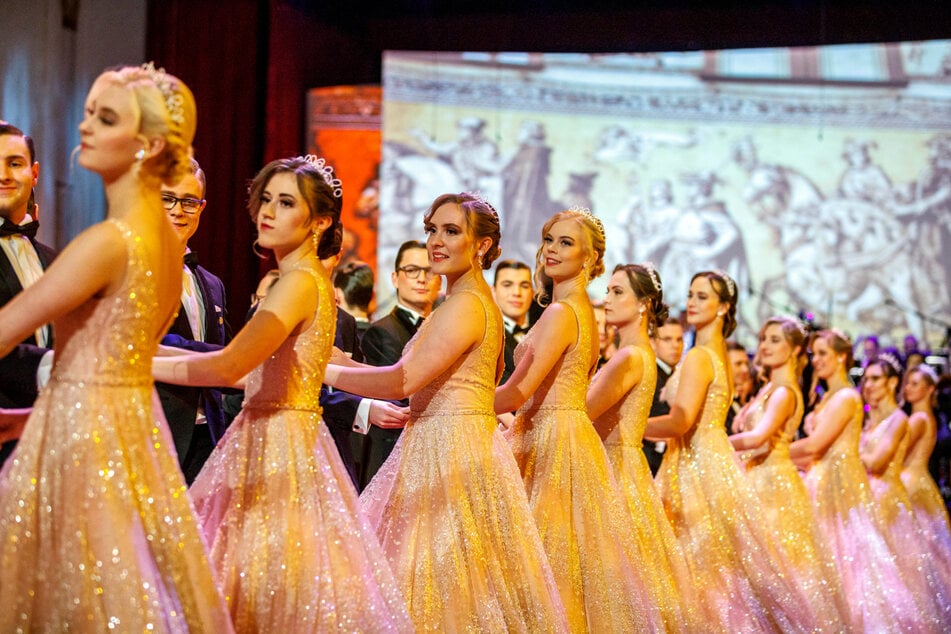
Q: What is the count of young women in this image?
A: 10